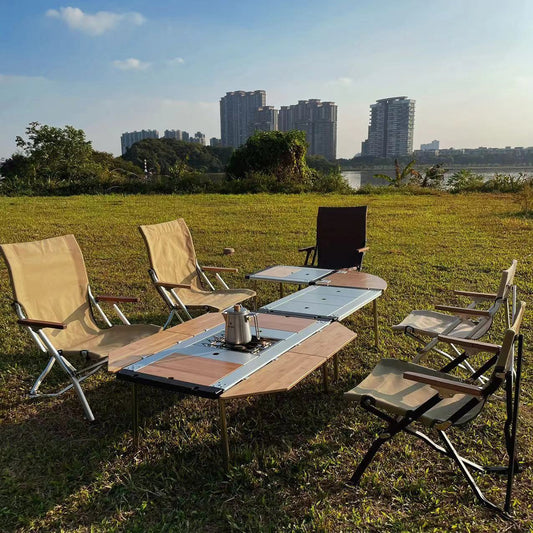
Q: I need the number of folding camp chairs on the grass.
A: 5